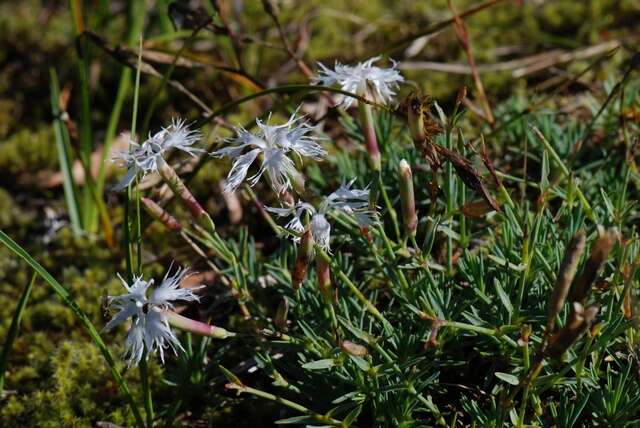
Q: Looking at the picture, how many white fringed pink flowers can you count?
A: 5